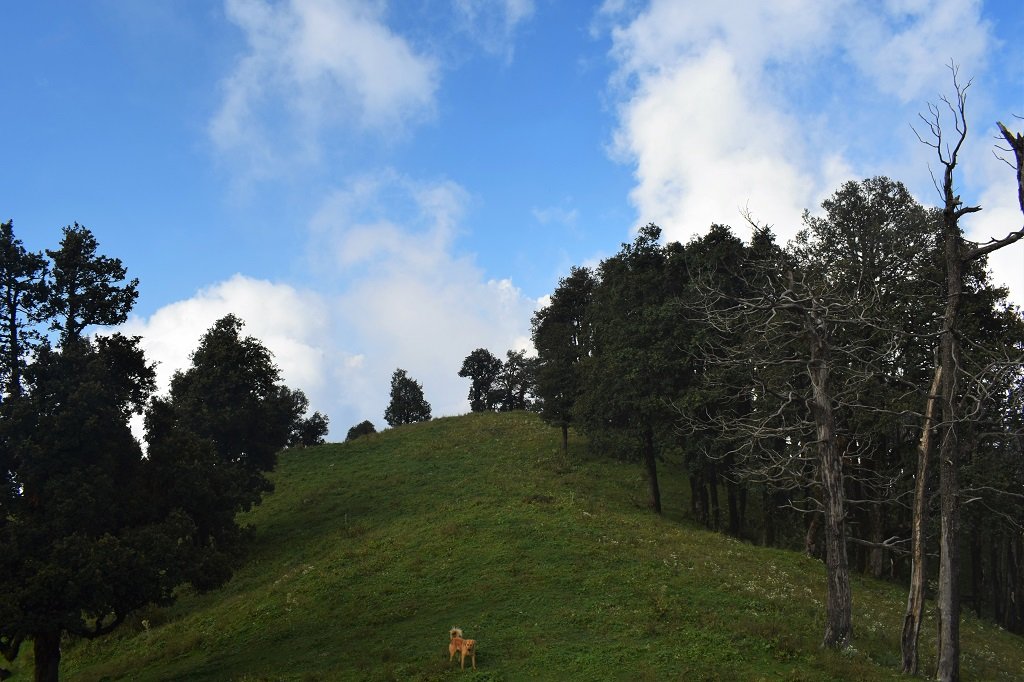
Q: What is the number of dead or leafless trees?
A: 3